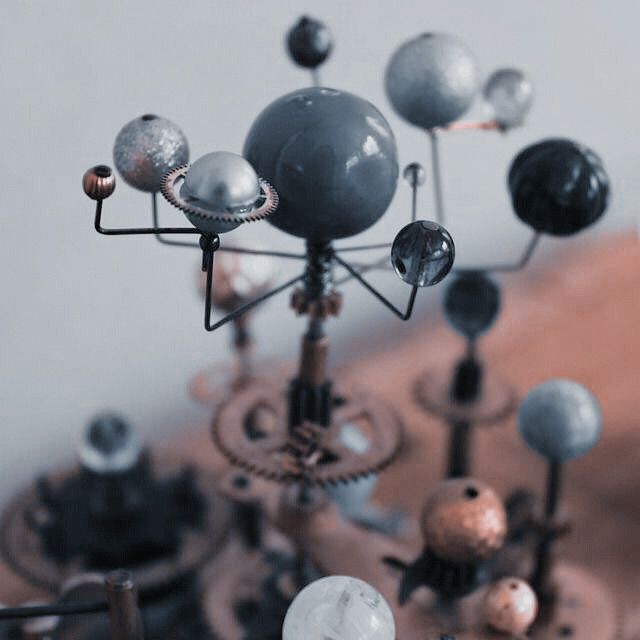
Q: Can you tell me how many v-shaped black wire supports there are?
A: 2